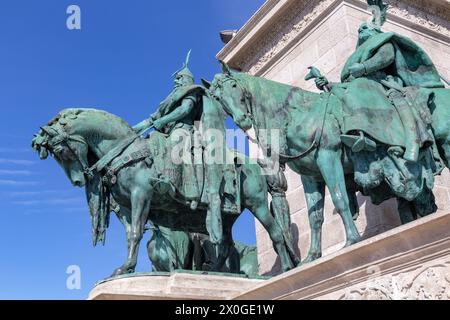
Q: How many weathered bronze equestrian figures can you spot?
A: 2